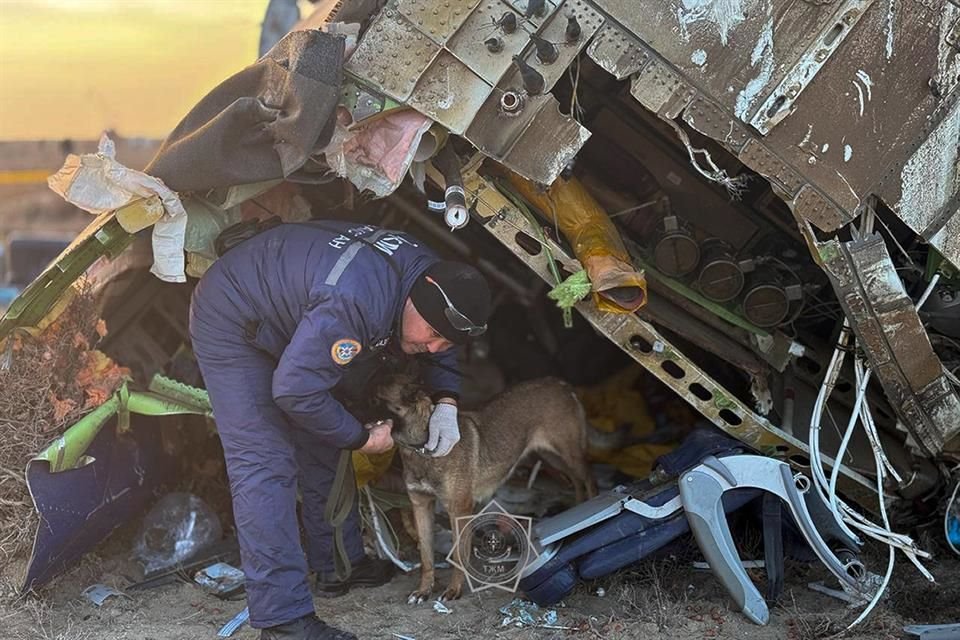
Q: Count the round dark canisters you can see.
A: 3